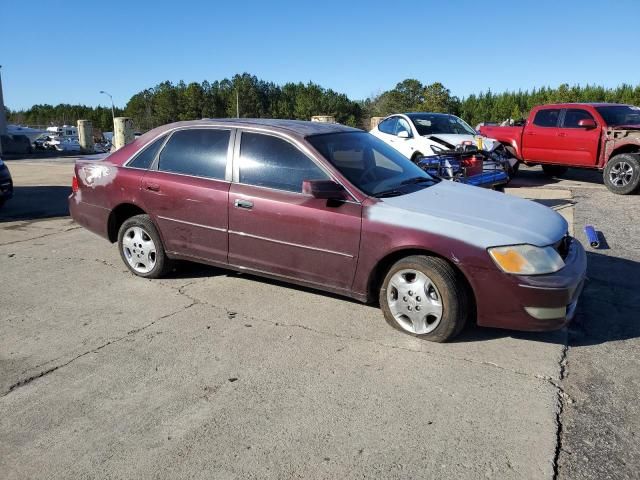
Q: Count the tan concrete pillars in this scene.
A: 4